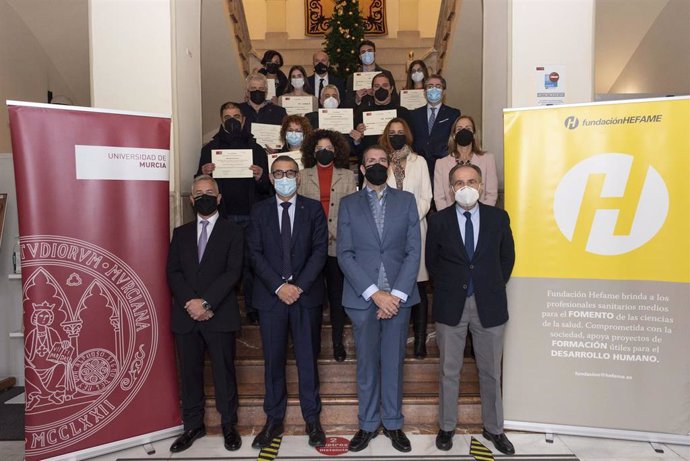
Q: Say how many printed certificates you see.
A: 9